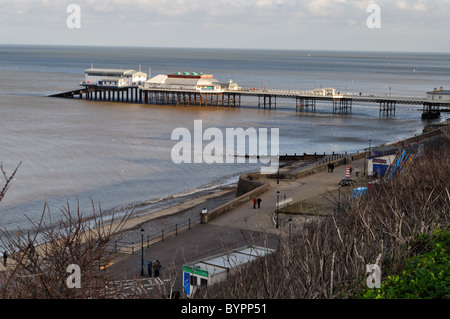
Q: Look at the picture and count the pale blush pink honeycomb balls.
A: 0